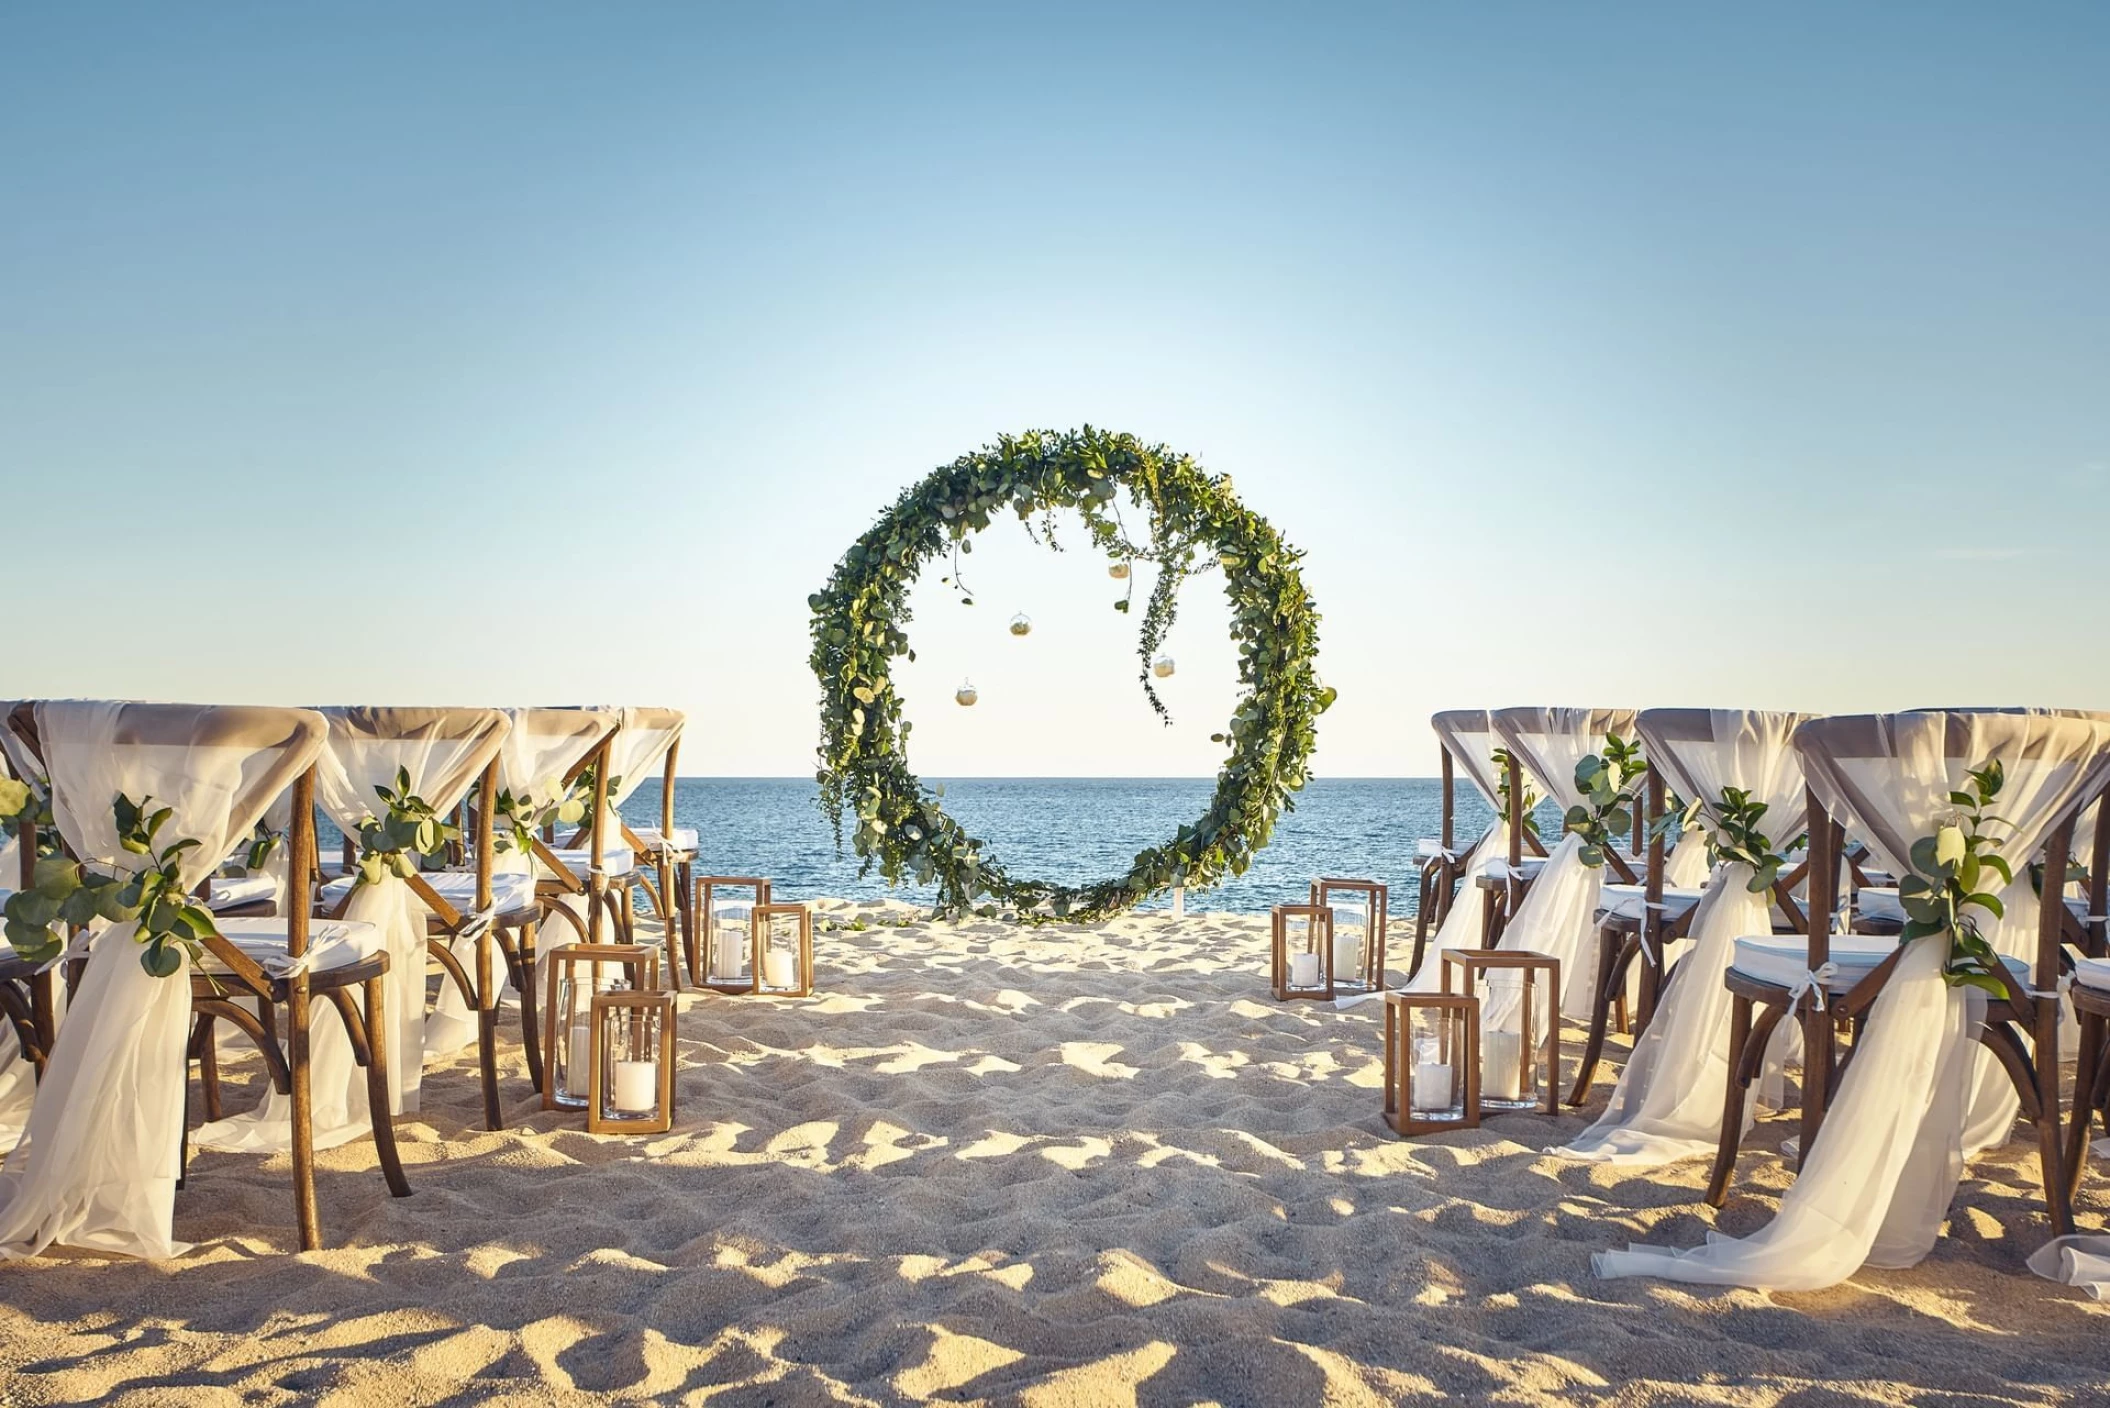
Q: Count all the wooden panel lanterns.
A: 8